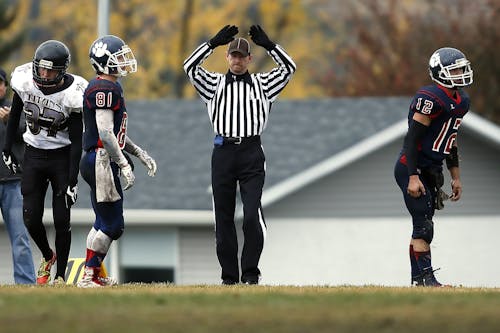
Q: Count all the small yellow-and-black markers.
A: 1